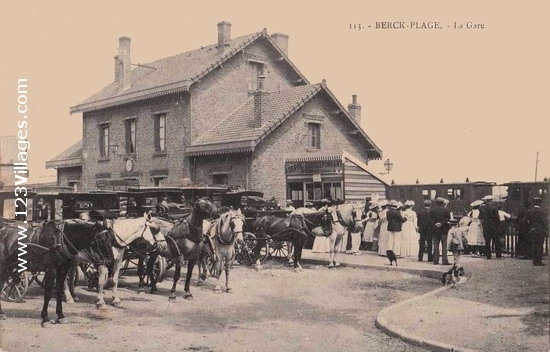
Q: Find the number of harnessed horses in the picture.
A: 6